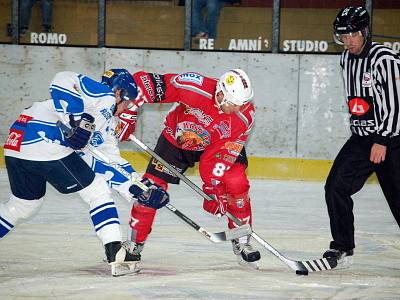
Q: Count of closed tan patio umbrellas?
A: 0